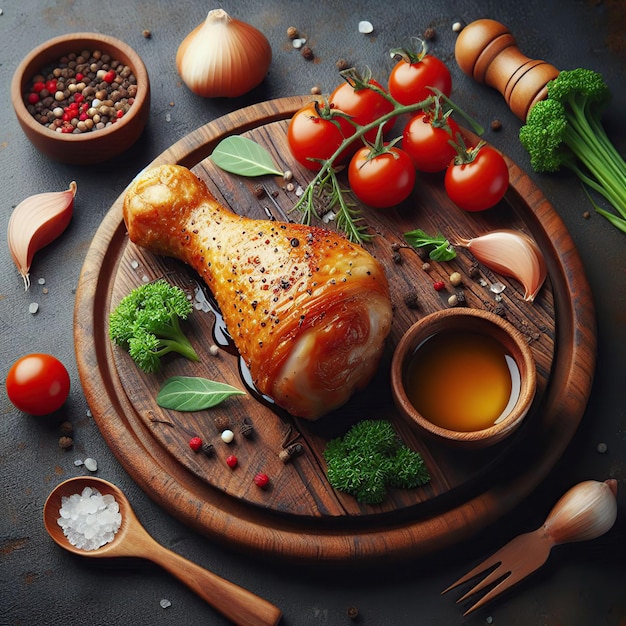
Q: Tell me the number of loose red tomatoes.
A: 1